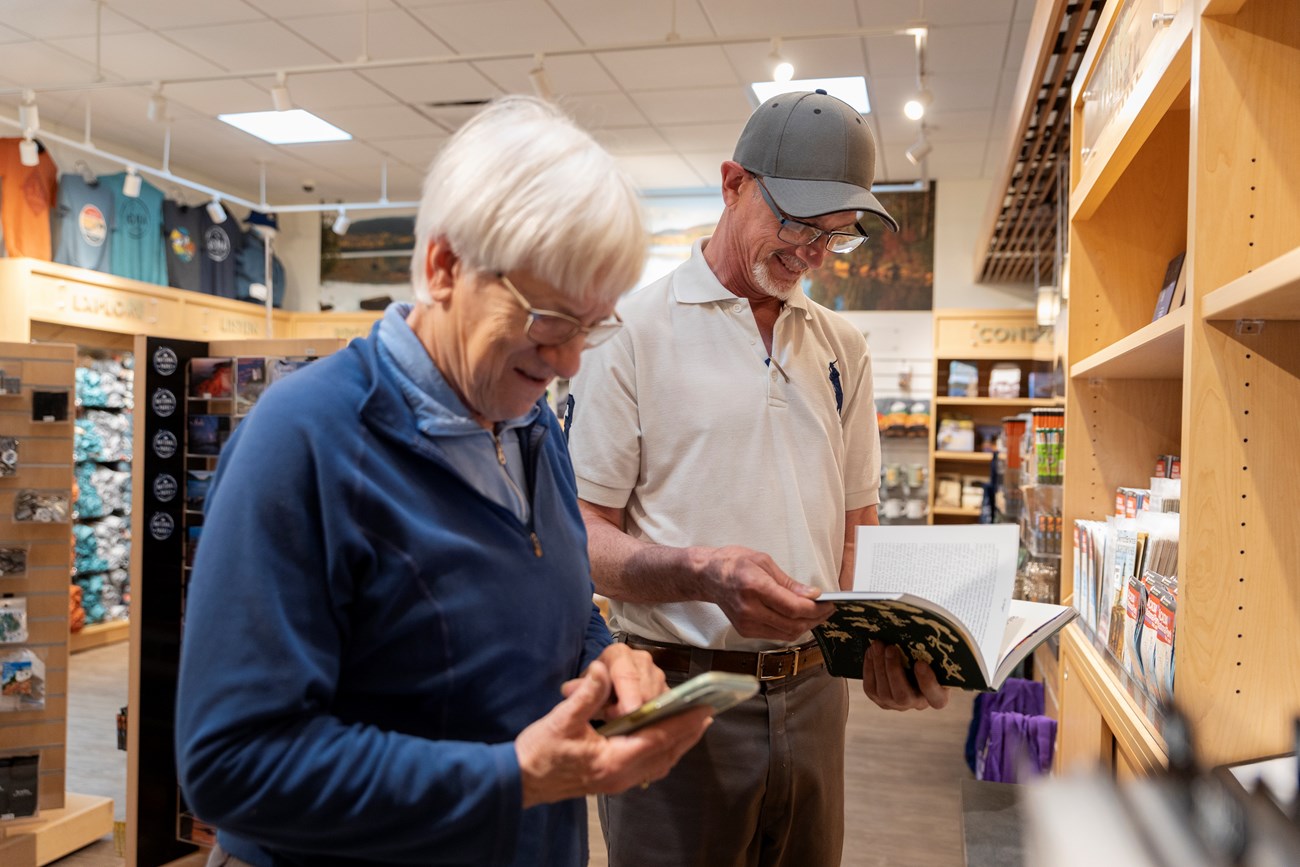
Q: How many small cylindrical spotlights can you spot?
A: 11